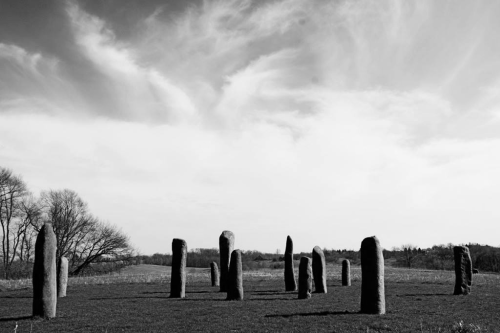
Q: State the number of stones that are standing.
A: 12